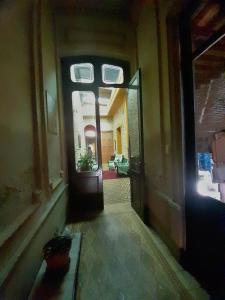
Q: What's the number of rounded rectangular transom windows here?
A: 2